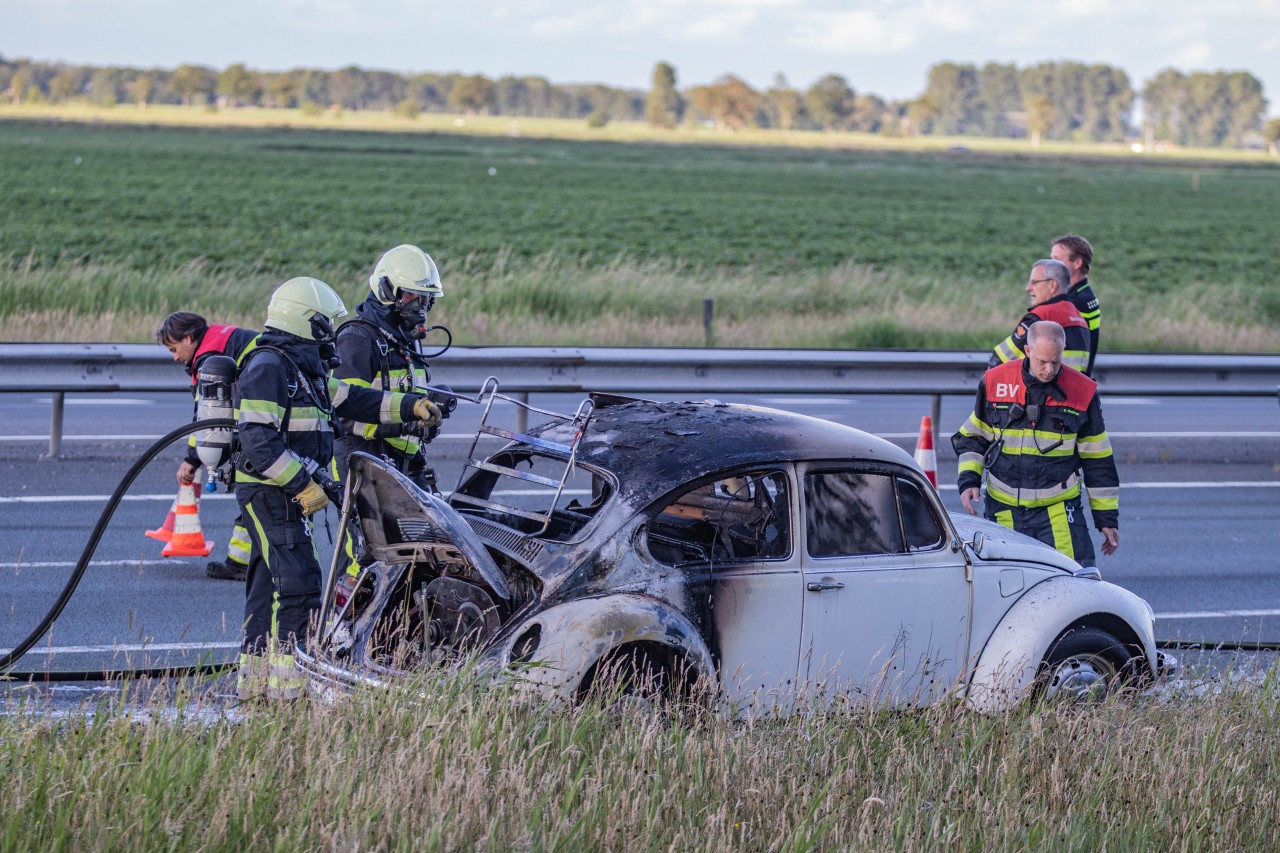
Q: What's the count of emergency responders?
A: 6